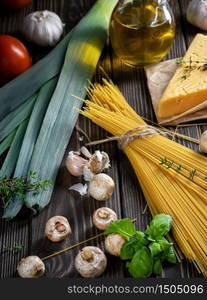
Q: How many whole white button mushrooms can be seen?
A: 6